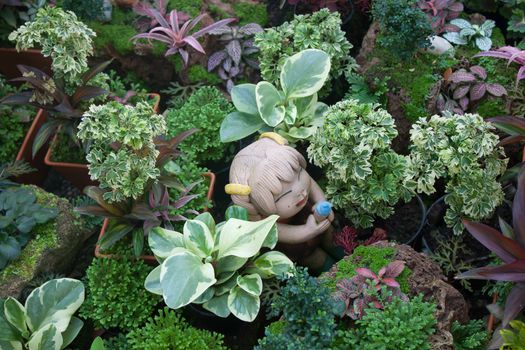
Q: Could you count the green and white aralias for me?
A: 5